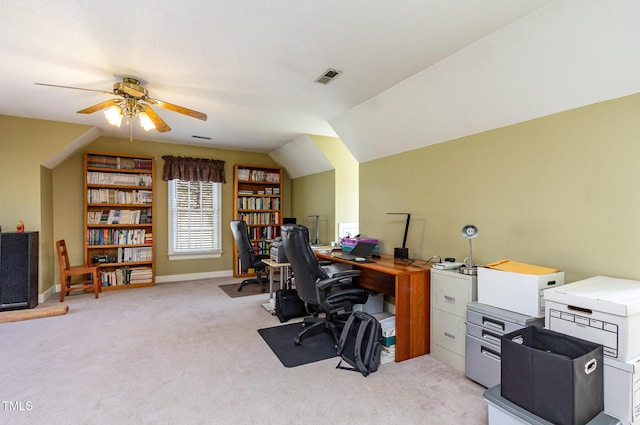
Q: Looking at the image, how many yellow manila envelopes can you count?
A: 1